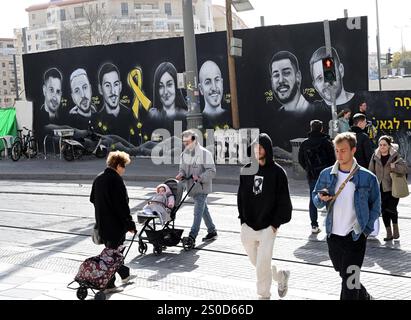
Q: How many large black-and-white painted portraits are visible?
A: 7